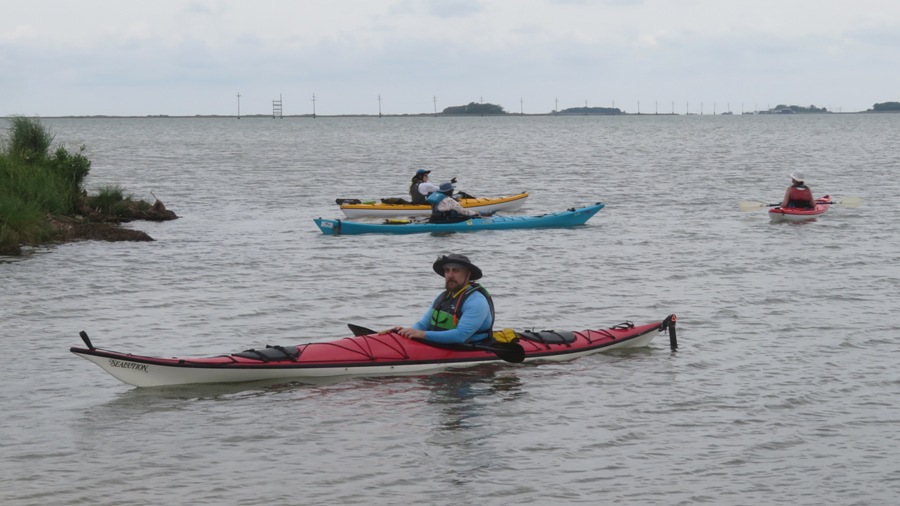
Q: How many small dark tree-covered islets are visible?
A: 4